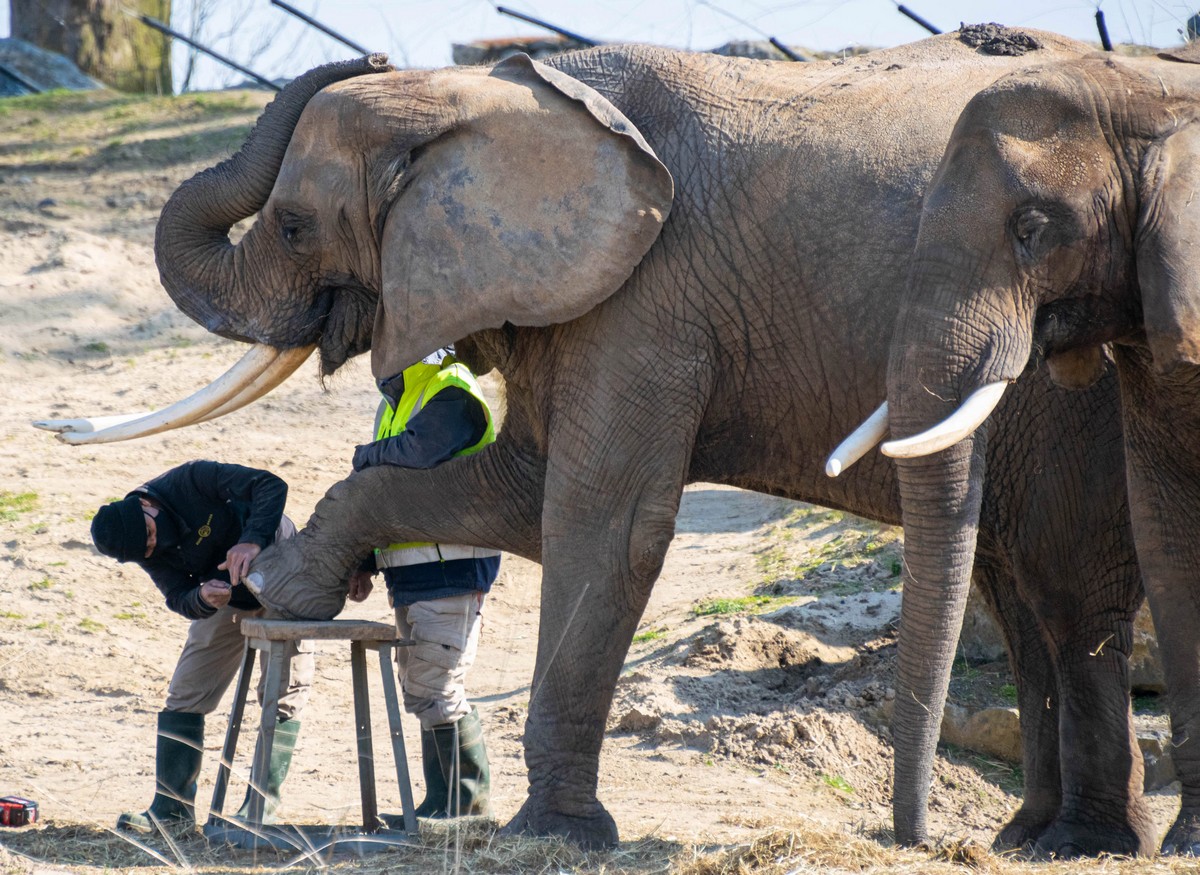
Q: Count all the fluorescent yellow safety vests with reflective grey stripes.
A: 1